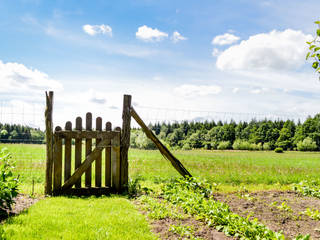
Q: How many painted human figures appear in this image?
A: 0